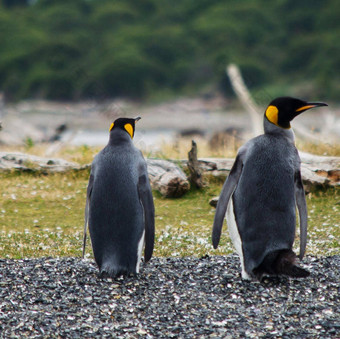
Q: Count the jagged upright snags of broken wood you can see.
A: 1